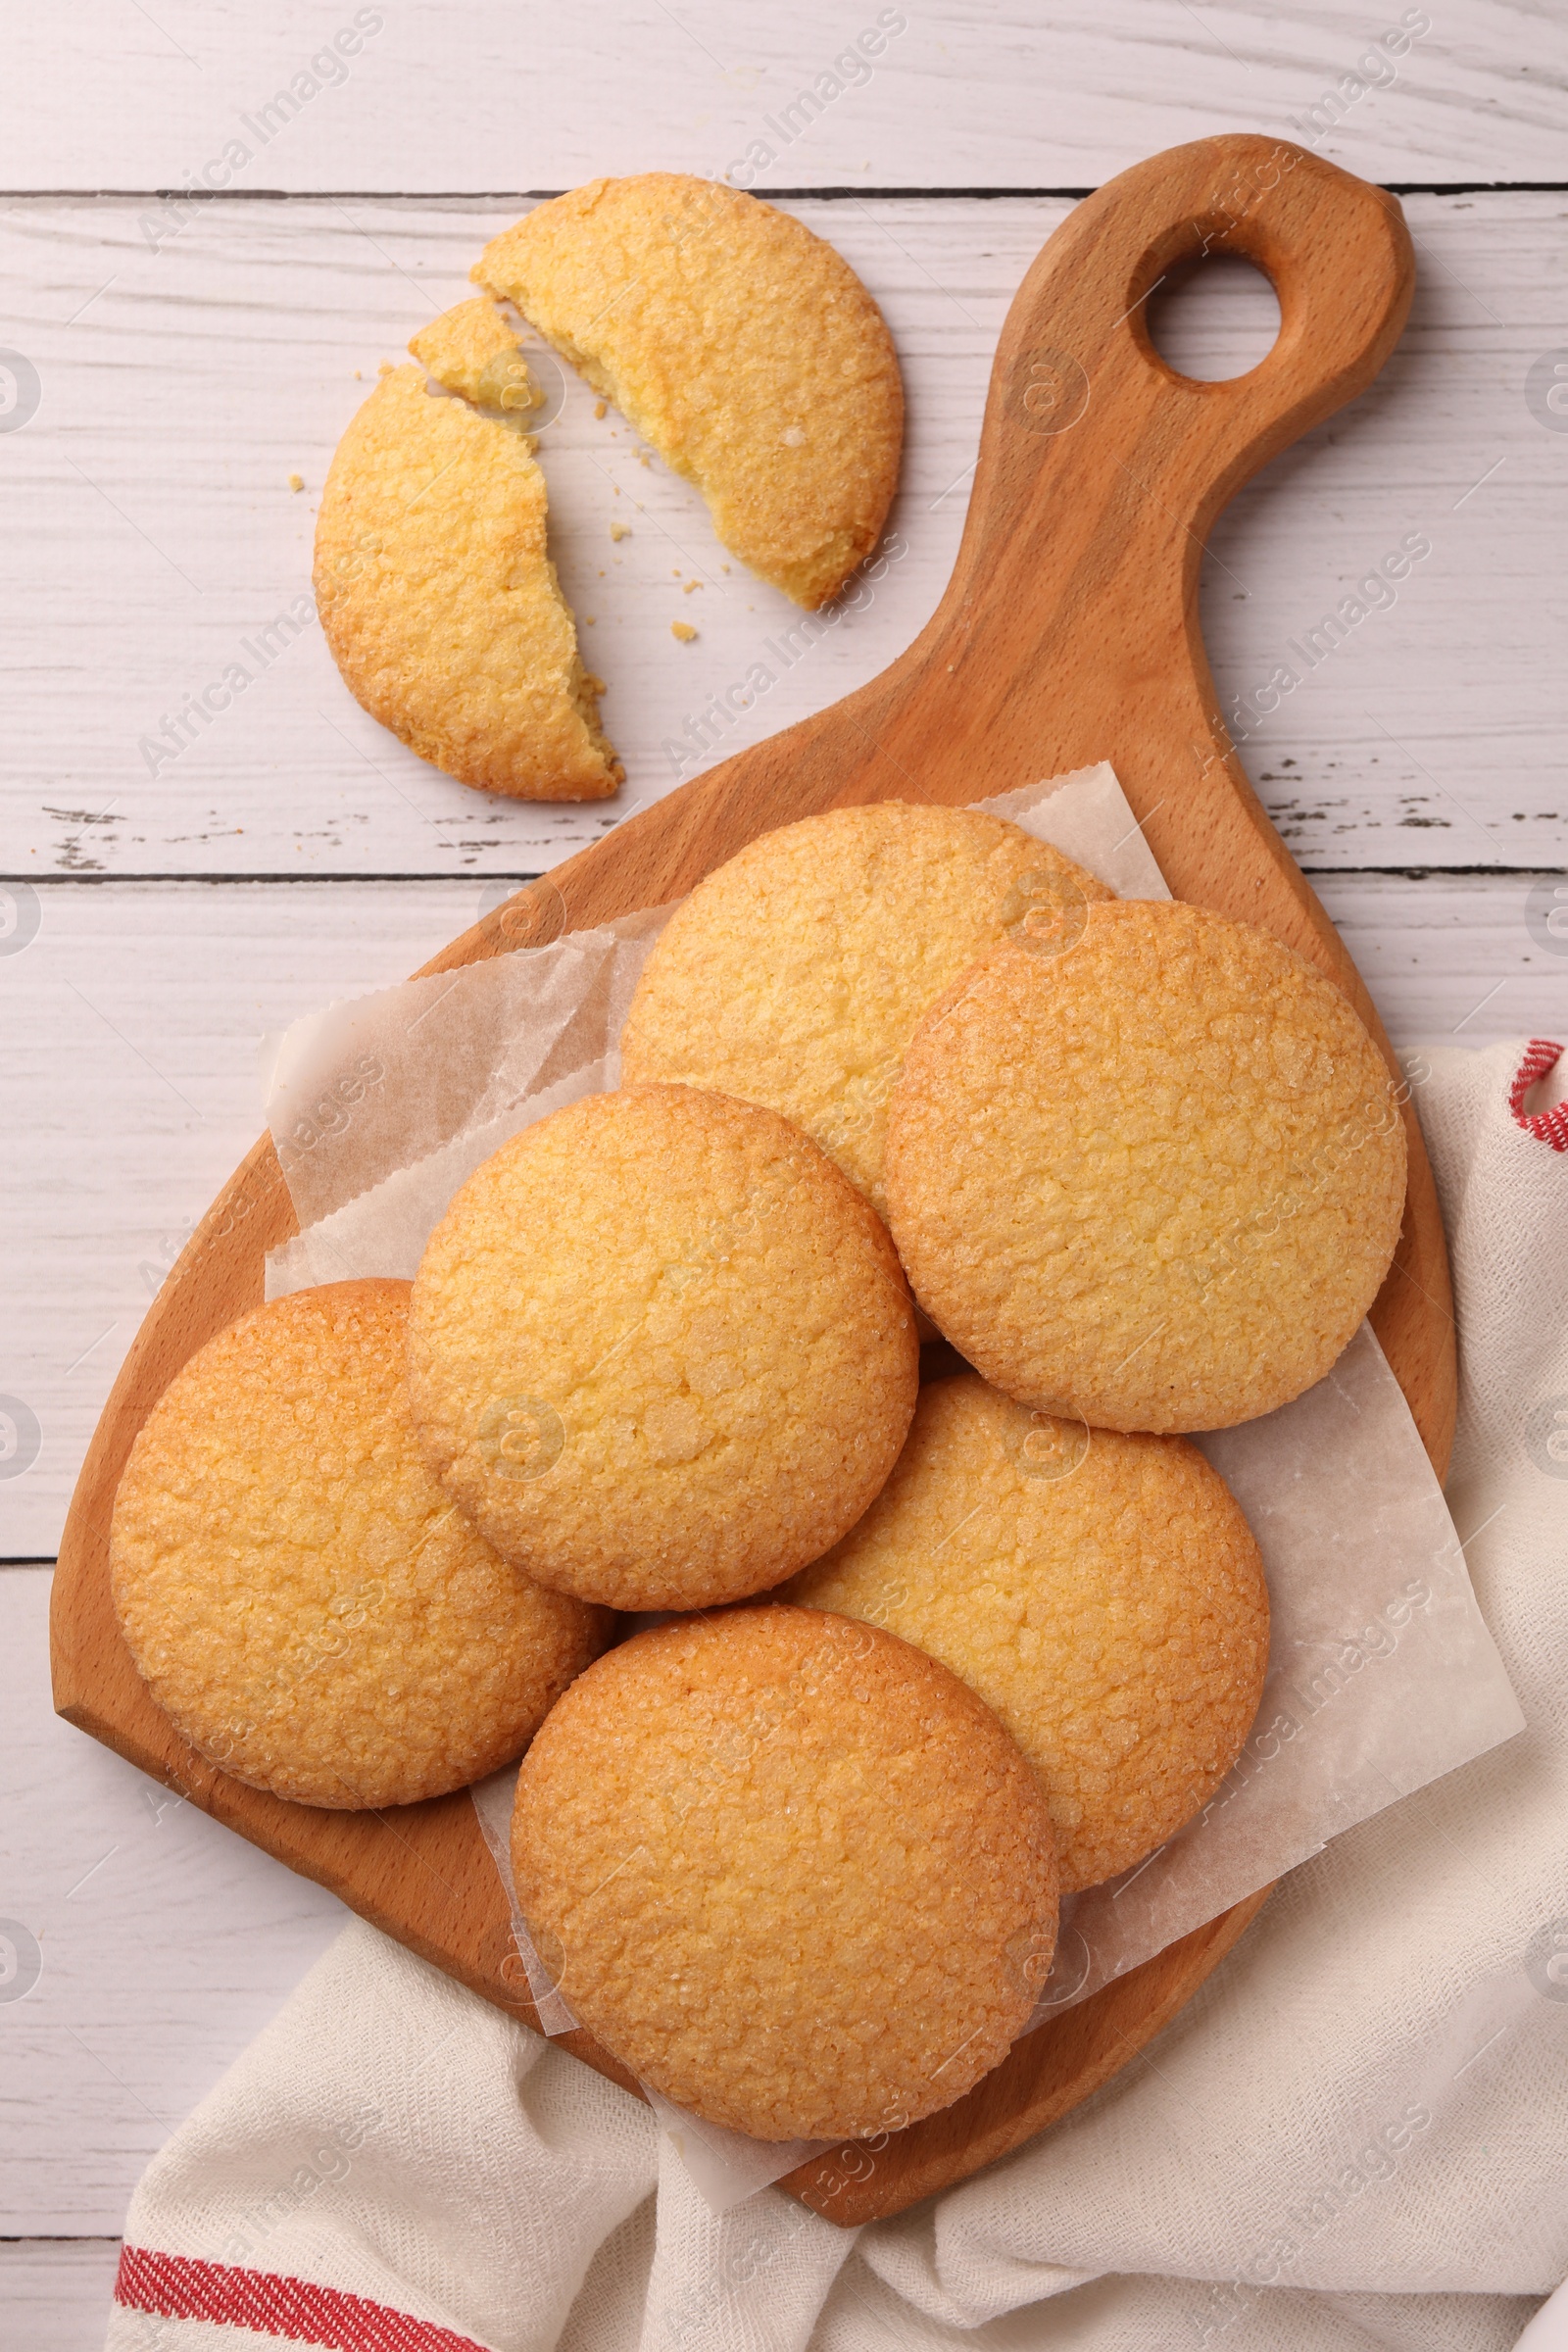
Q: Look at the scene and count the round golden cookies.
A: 6